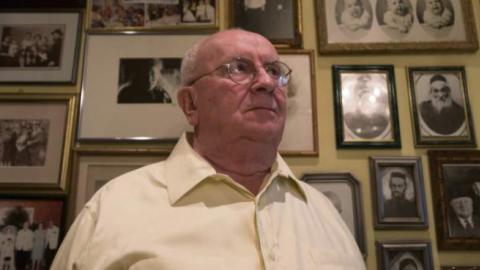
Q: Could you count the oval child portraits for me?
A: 3